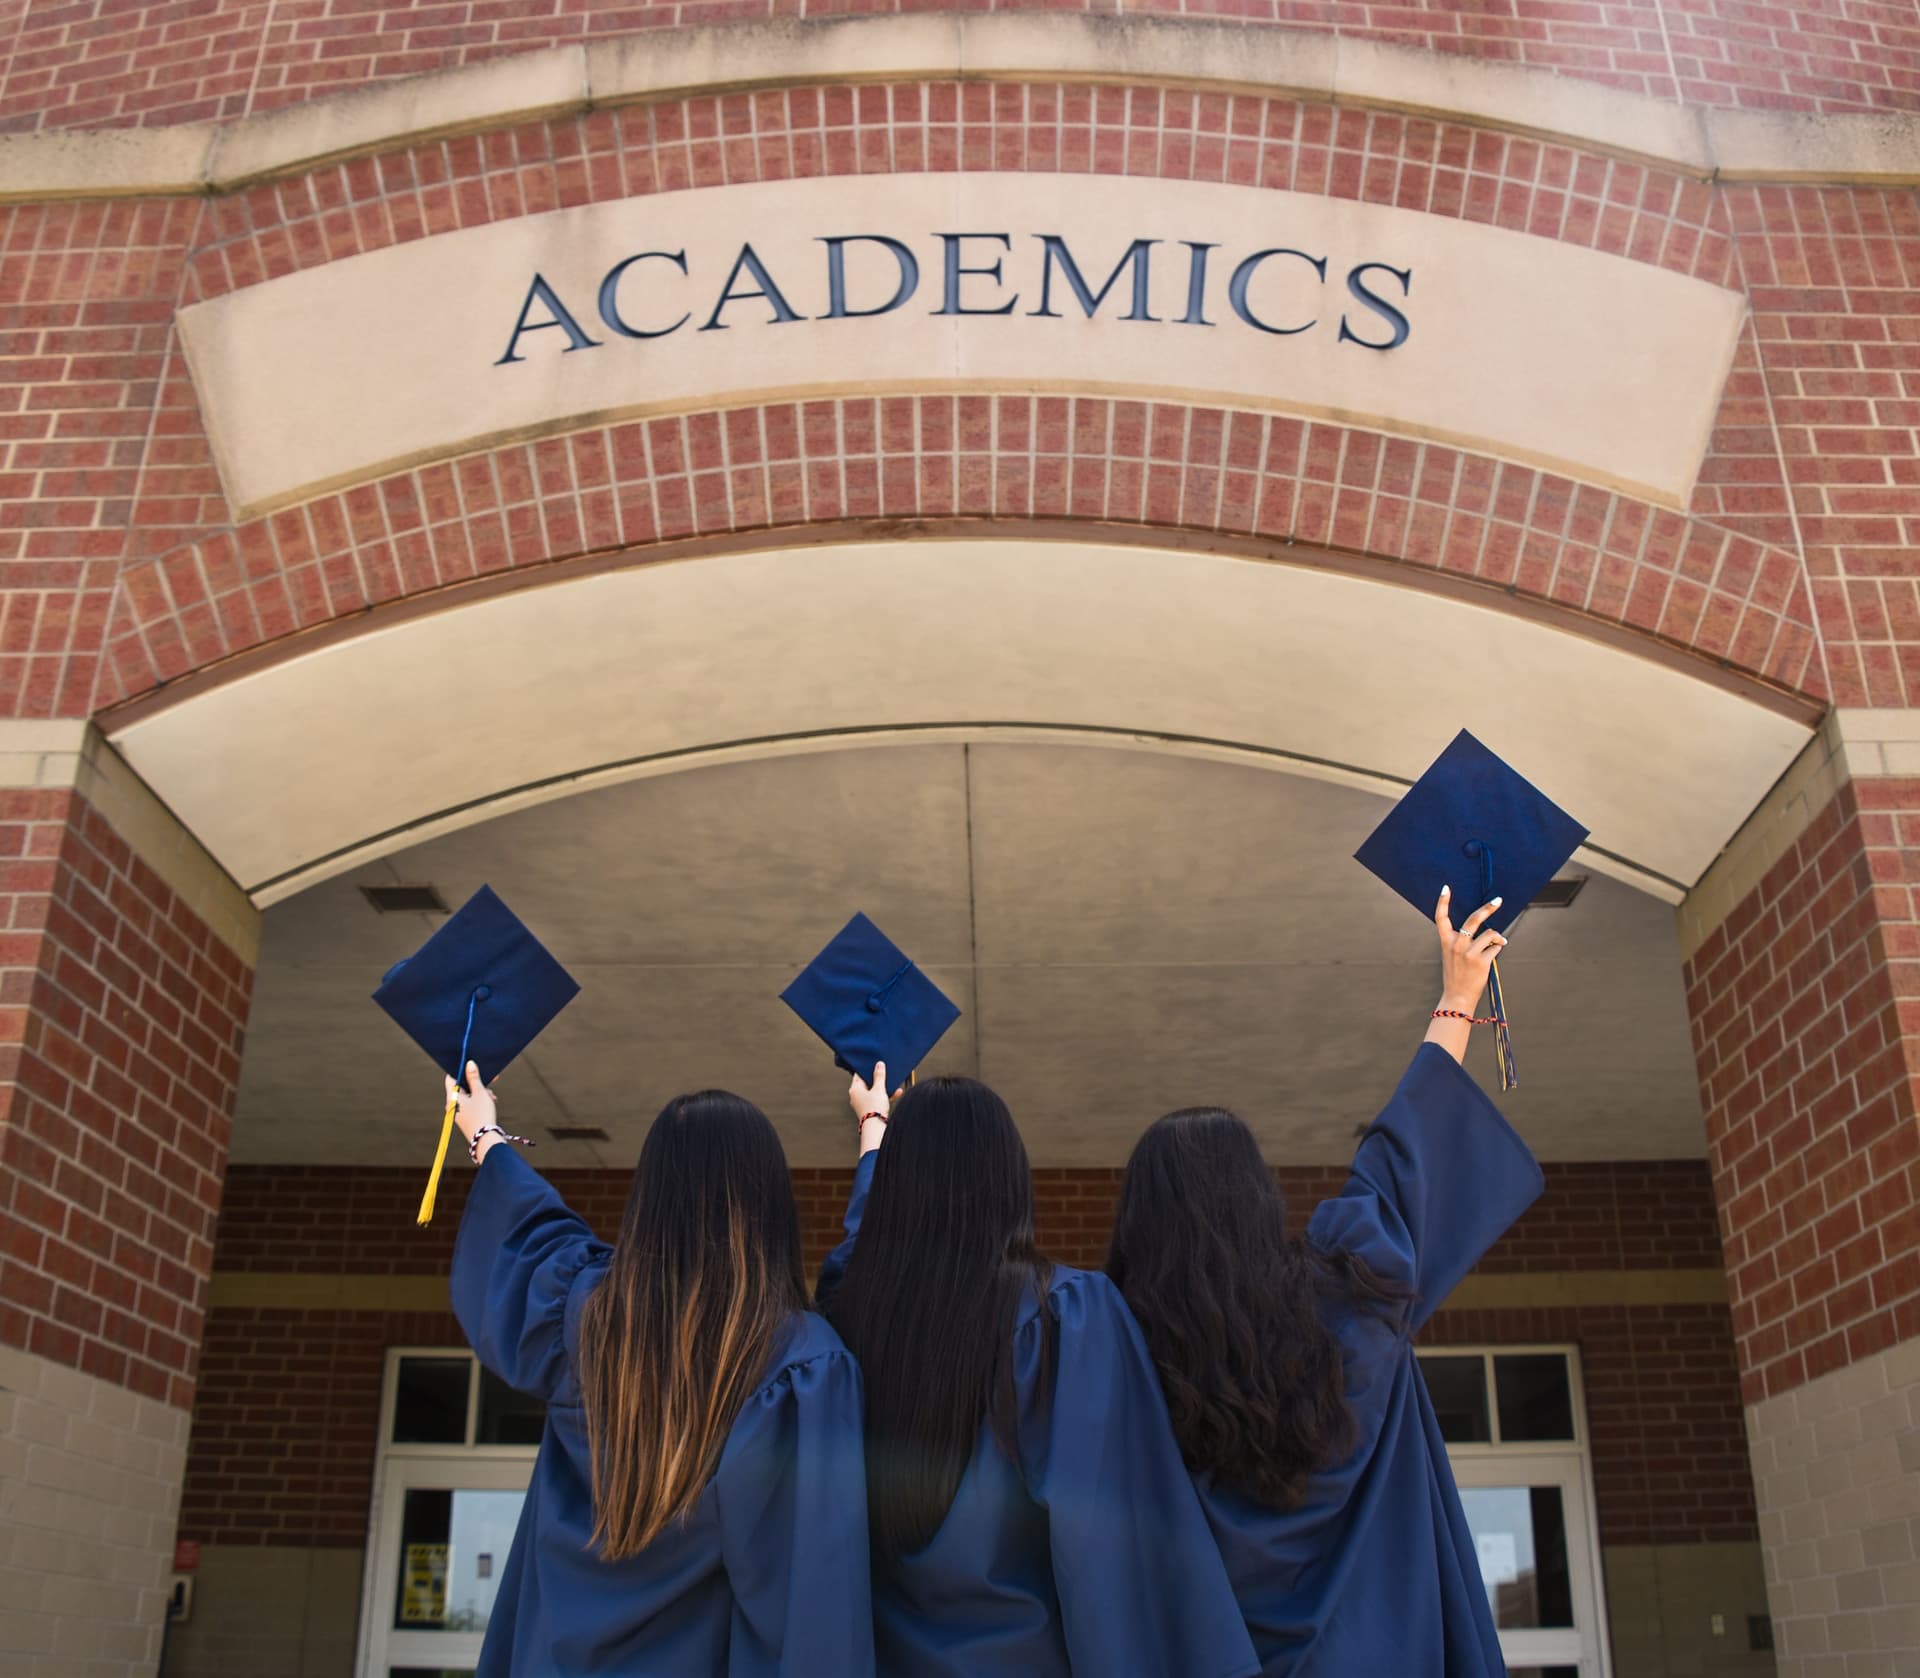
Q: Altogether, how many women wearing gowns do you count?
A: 3